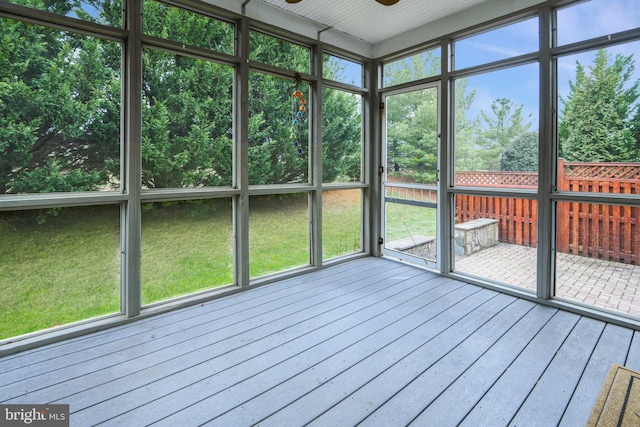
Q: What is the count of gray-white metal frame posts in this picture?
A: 6